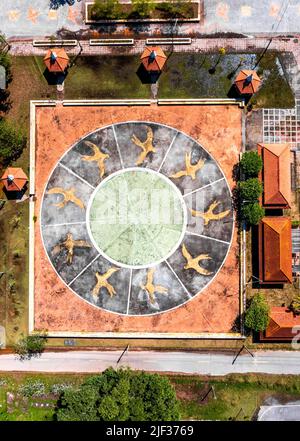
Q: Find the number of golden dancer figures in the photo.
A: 9